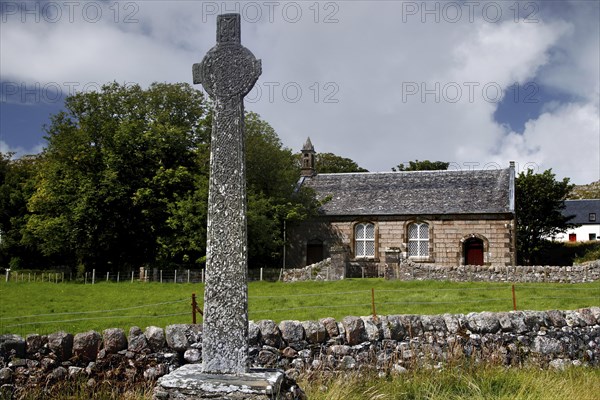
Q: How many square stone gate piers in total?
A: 2